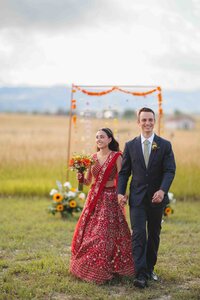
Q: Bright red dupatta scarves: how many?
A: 1